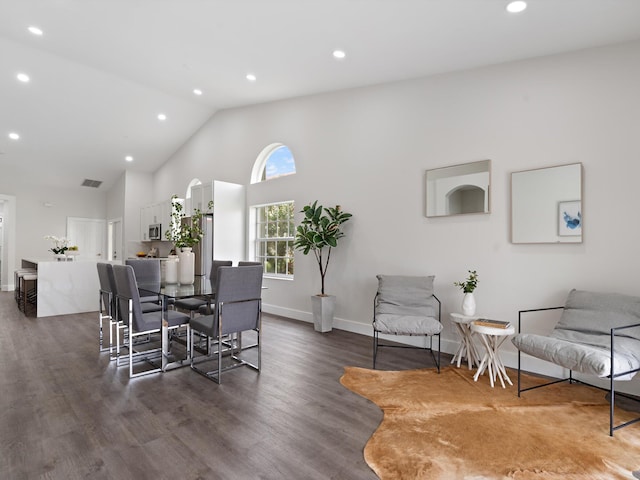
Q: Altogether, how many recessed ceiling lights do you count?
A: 9